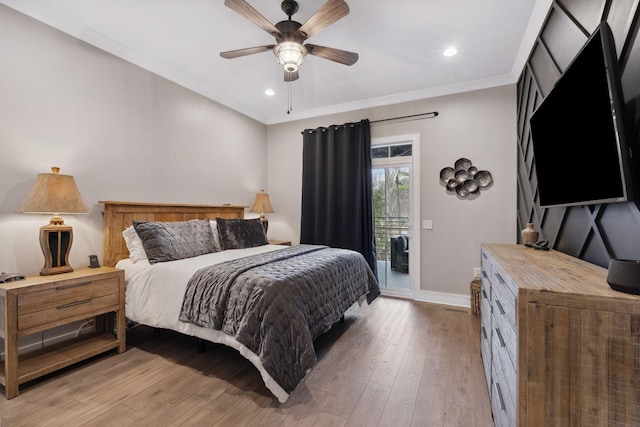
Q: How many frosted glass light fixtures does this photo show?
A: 1